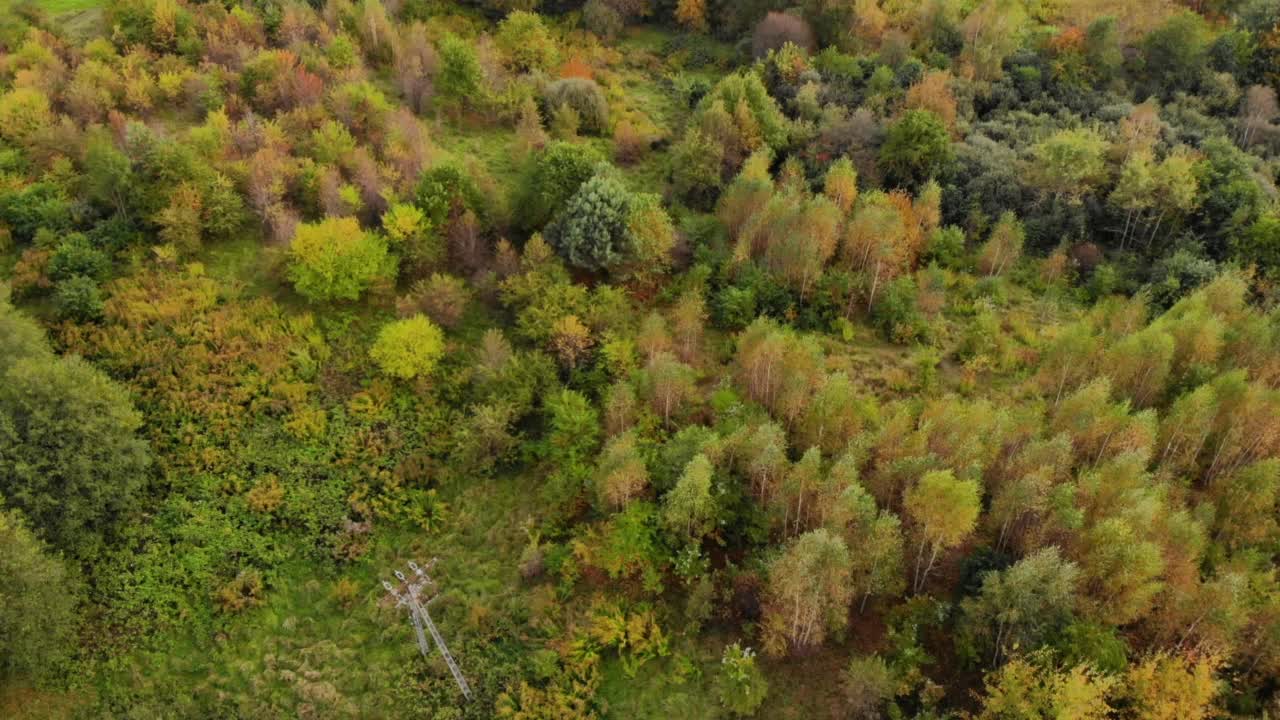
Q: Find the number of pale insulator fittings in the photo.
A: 3